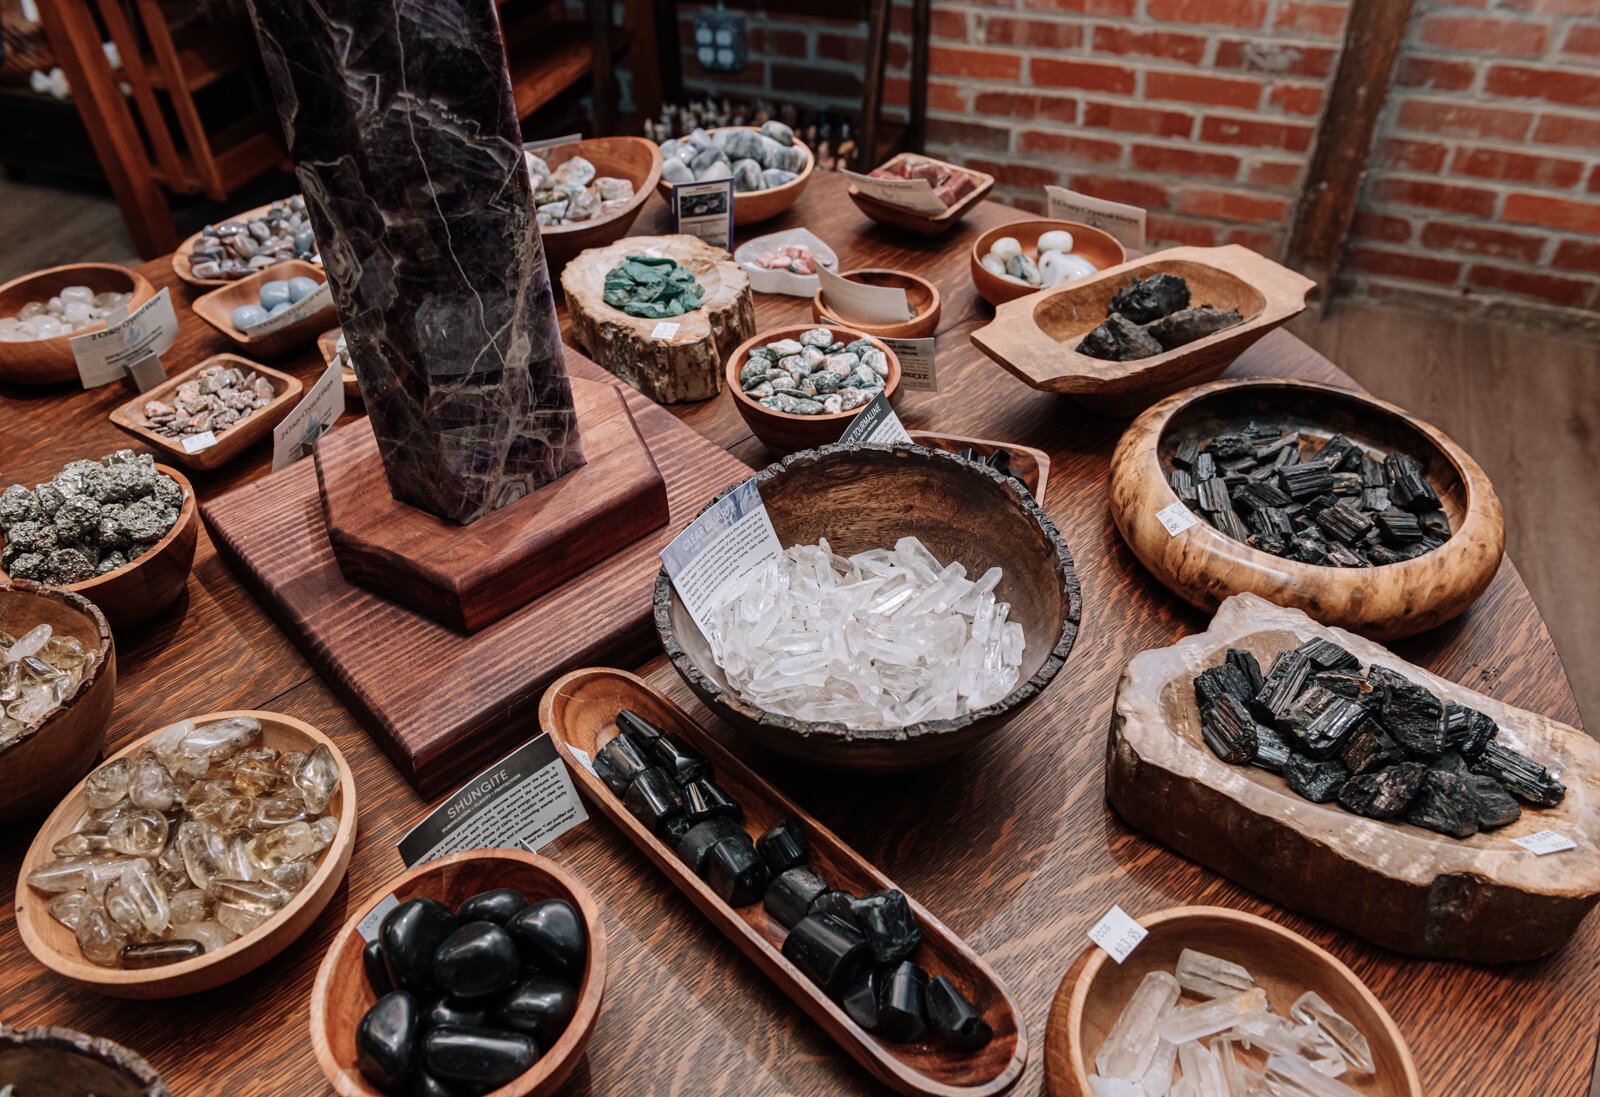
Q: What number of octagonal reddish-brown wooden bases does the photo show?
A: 1